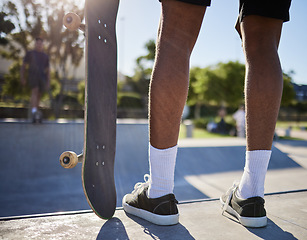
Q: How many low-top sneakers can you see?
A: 2